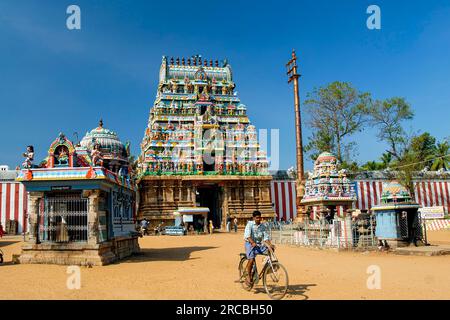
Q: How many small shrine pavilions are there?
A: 3